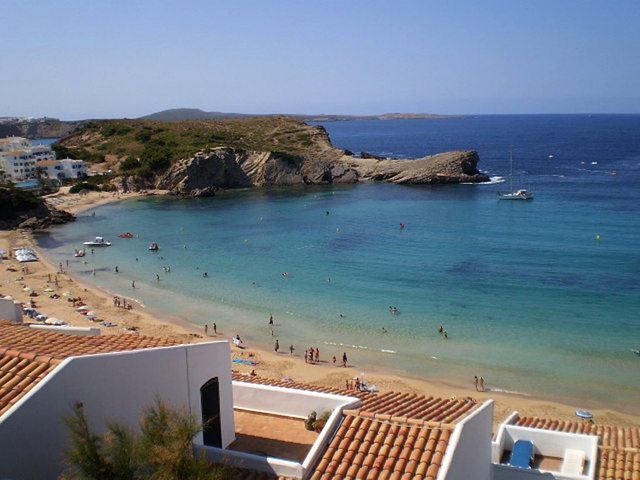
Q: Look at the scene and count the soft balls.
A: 0